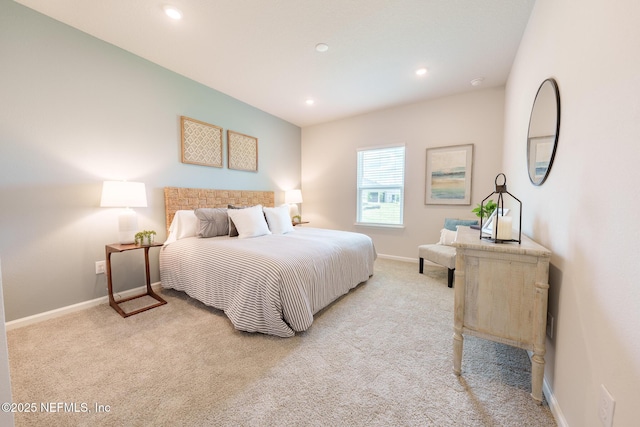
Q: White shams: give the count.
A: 3